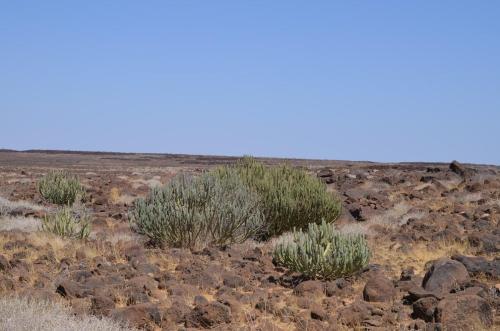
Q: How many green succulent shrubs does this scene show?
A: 5